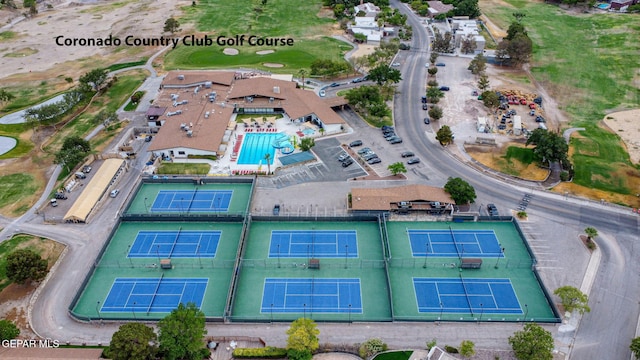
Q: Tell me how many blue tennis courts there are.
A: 7